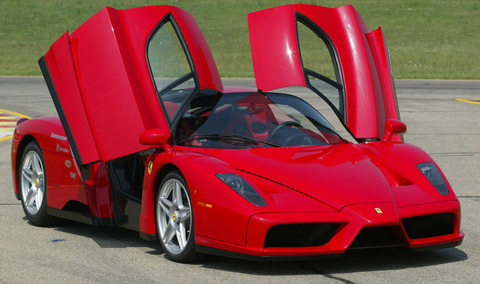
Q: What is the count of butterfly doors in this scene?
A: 2